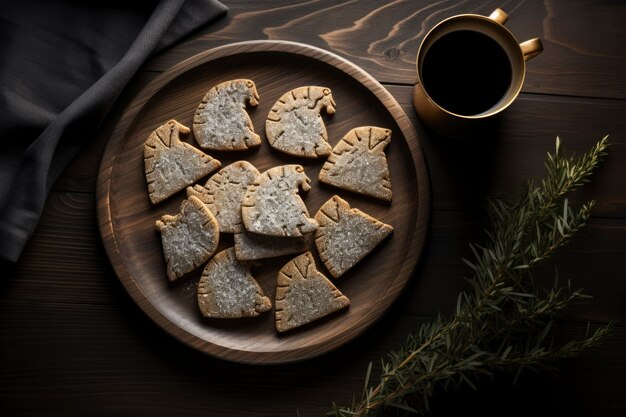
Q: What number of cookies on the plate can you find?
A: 11